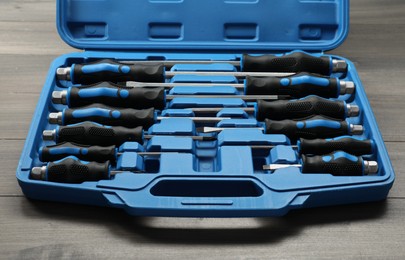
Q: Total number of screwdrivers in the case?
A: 12